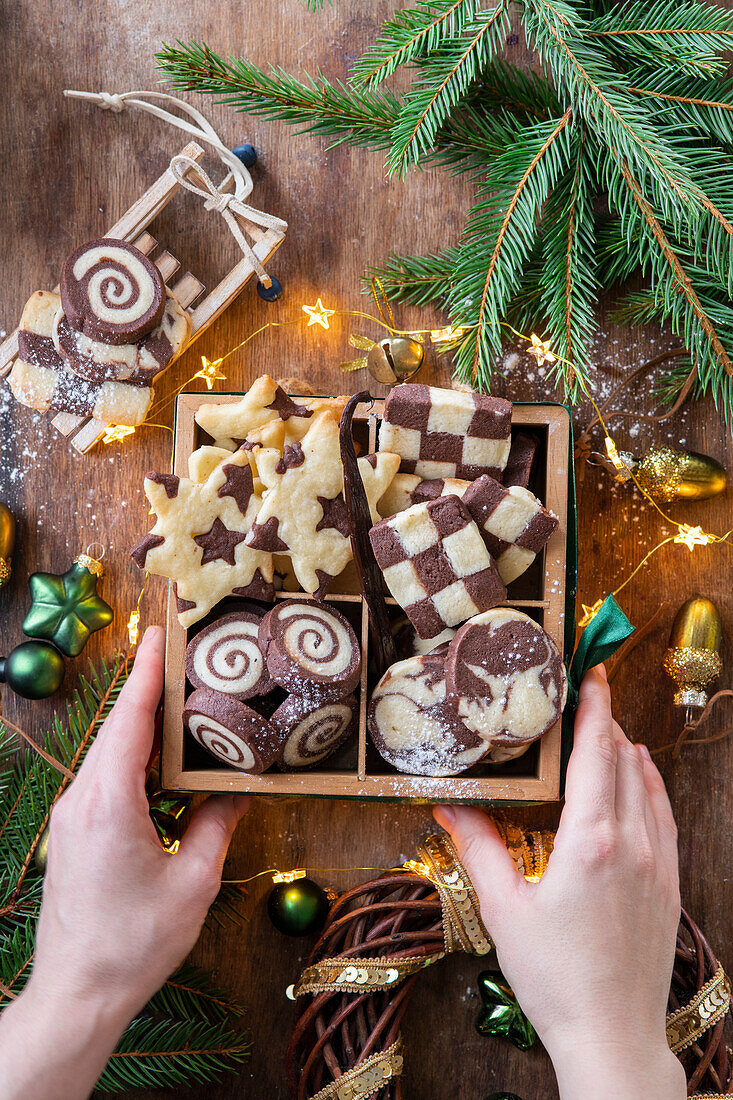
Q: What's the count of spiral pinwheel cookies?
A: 5